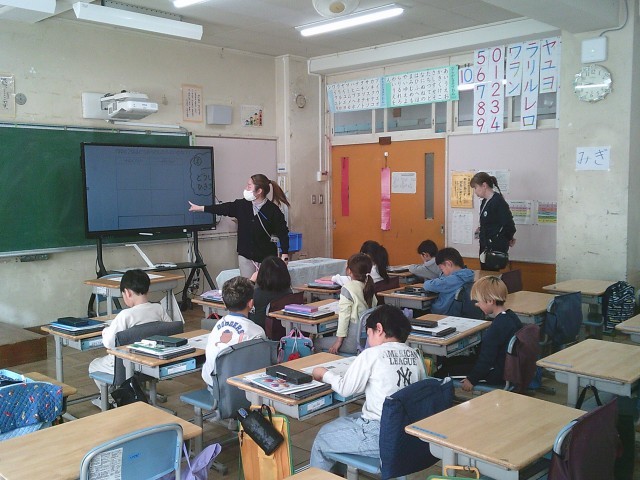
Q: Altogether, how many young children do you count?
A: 9